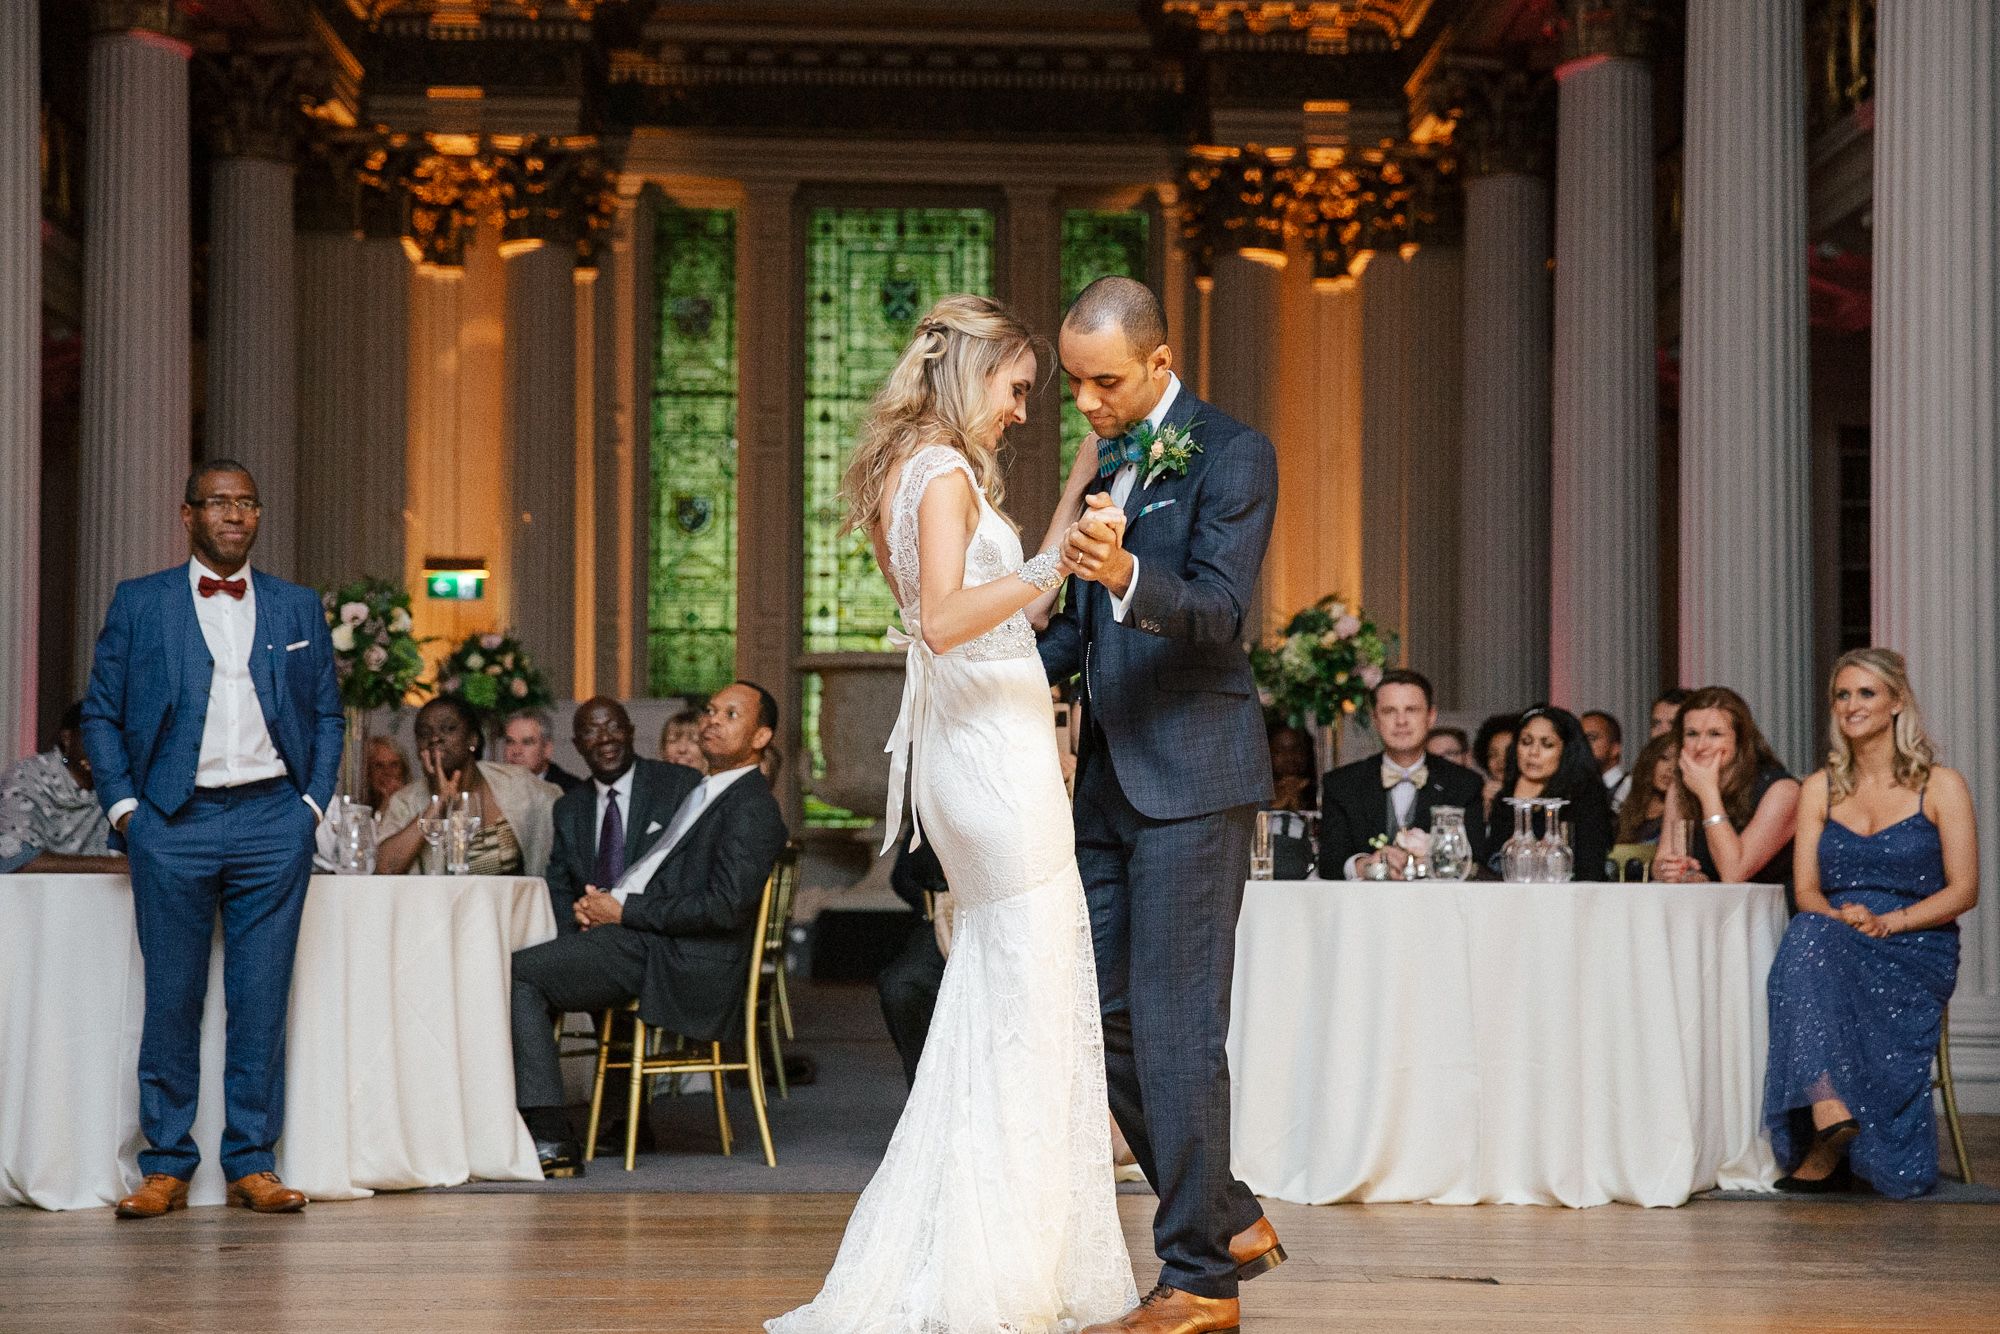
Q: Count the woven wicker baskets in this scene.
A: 0